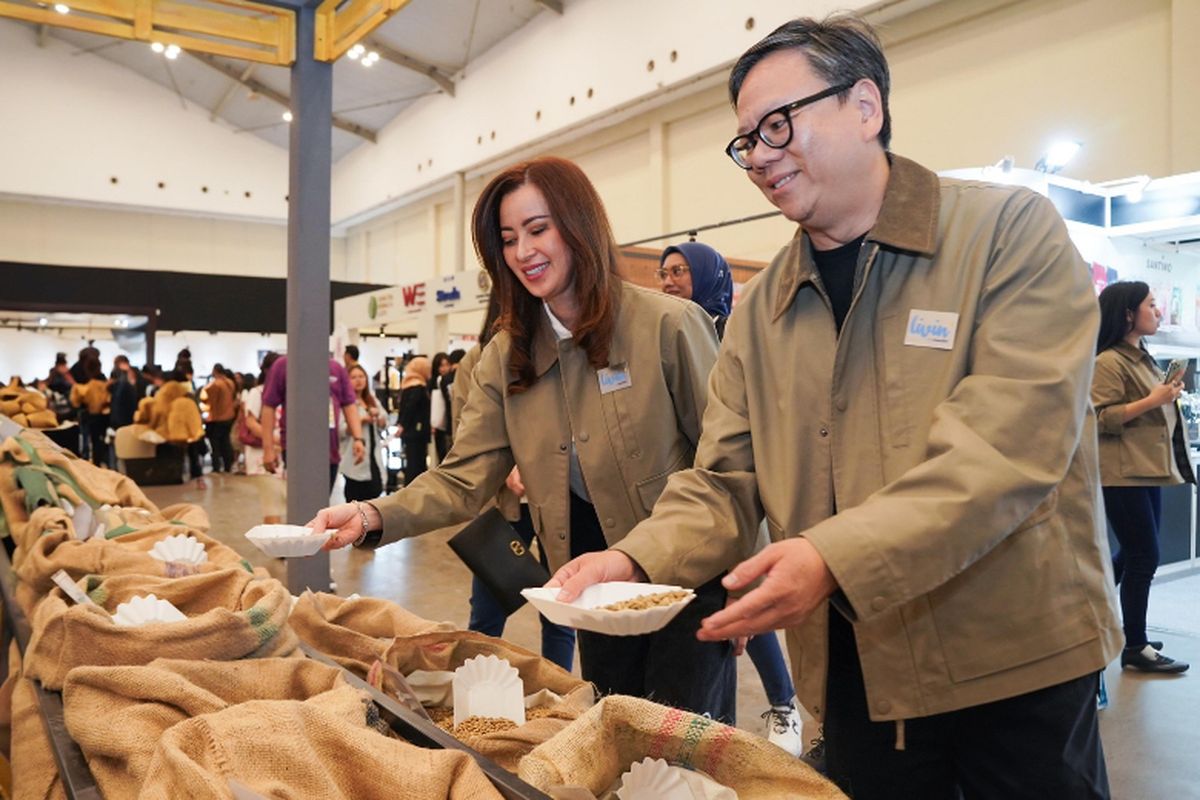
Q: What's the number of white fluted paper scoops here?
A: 6